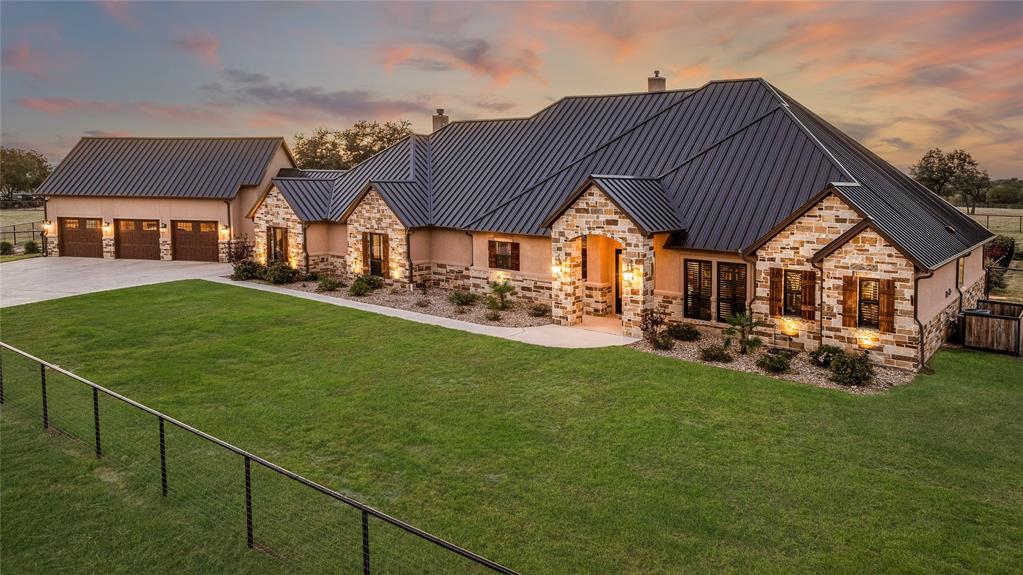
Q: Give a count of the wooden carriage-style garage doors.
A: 3